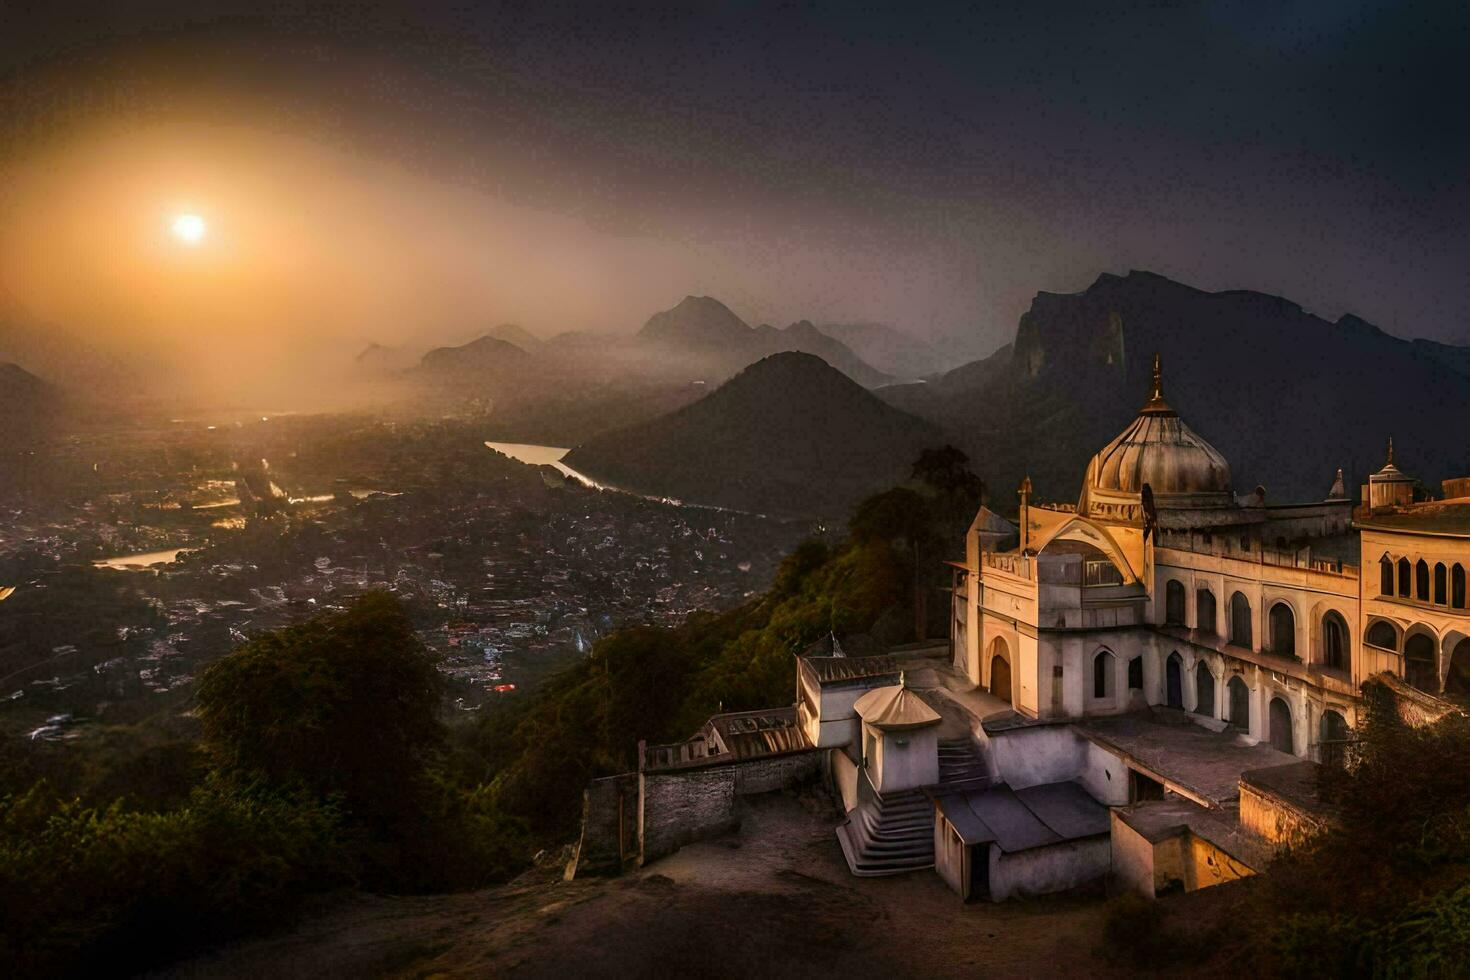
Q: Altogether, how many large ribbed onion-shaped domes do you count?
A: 1